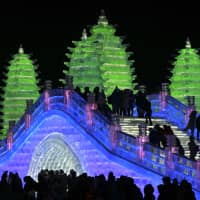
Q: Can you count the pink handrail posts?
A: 11